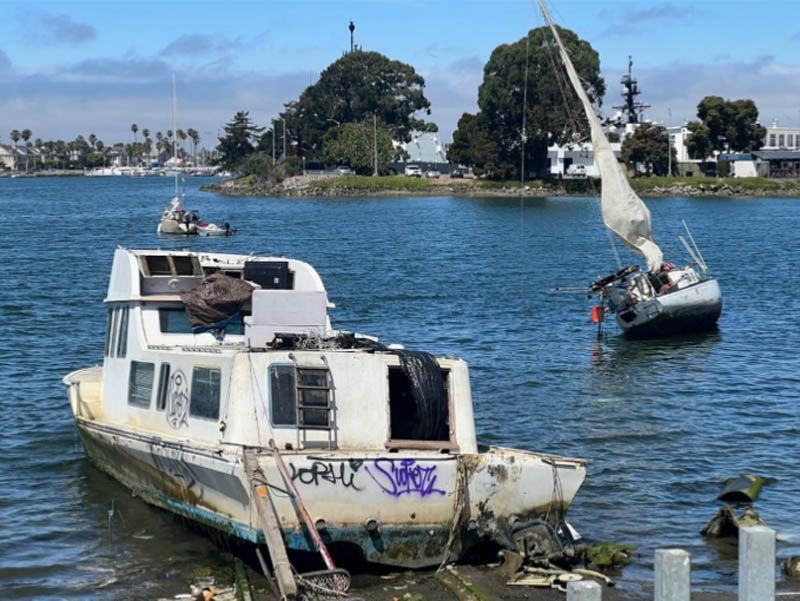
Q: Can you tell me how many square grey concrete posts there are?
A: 3